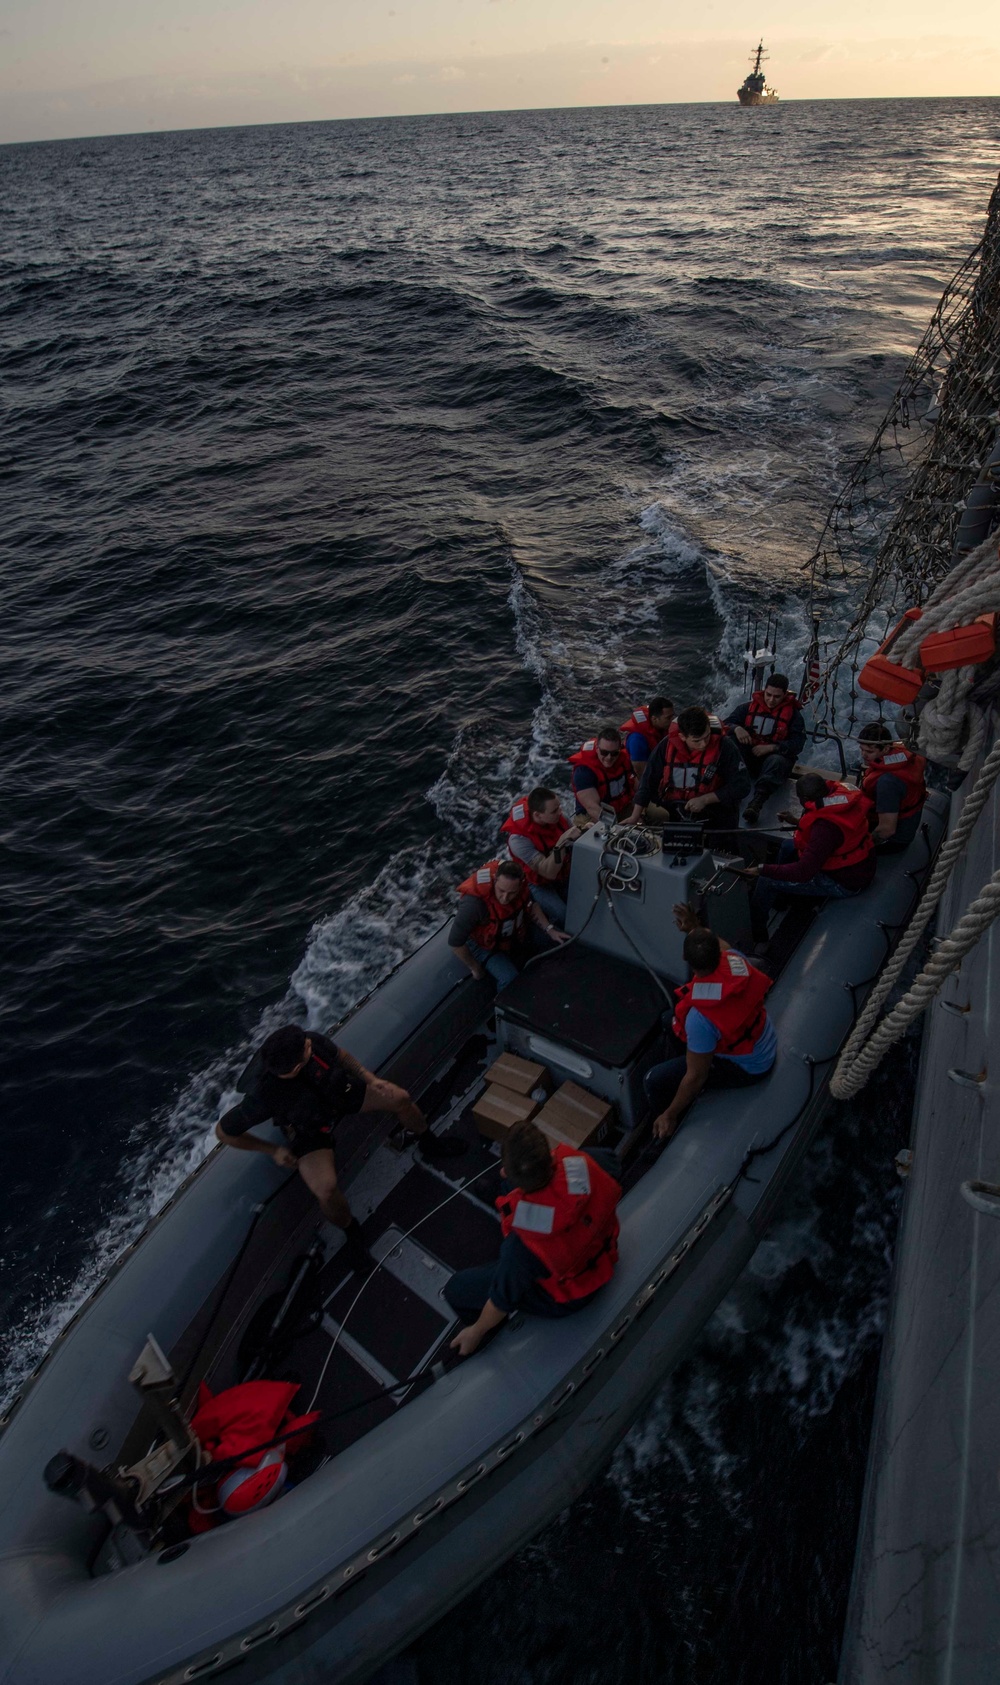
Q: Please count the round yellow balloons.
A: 0